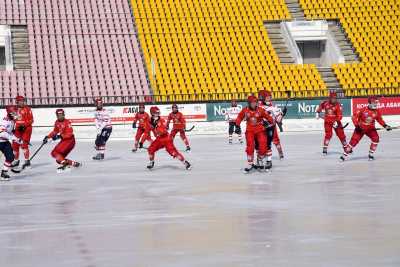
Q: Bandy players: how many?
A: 13